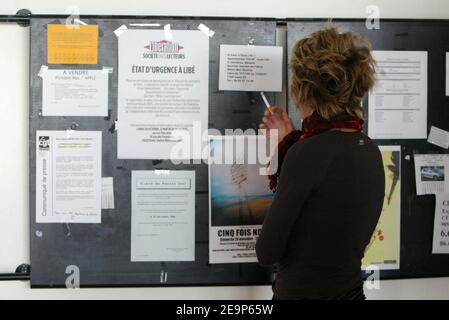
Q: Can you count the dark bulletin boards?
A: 2